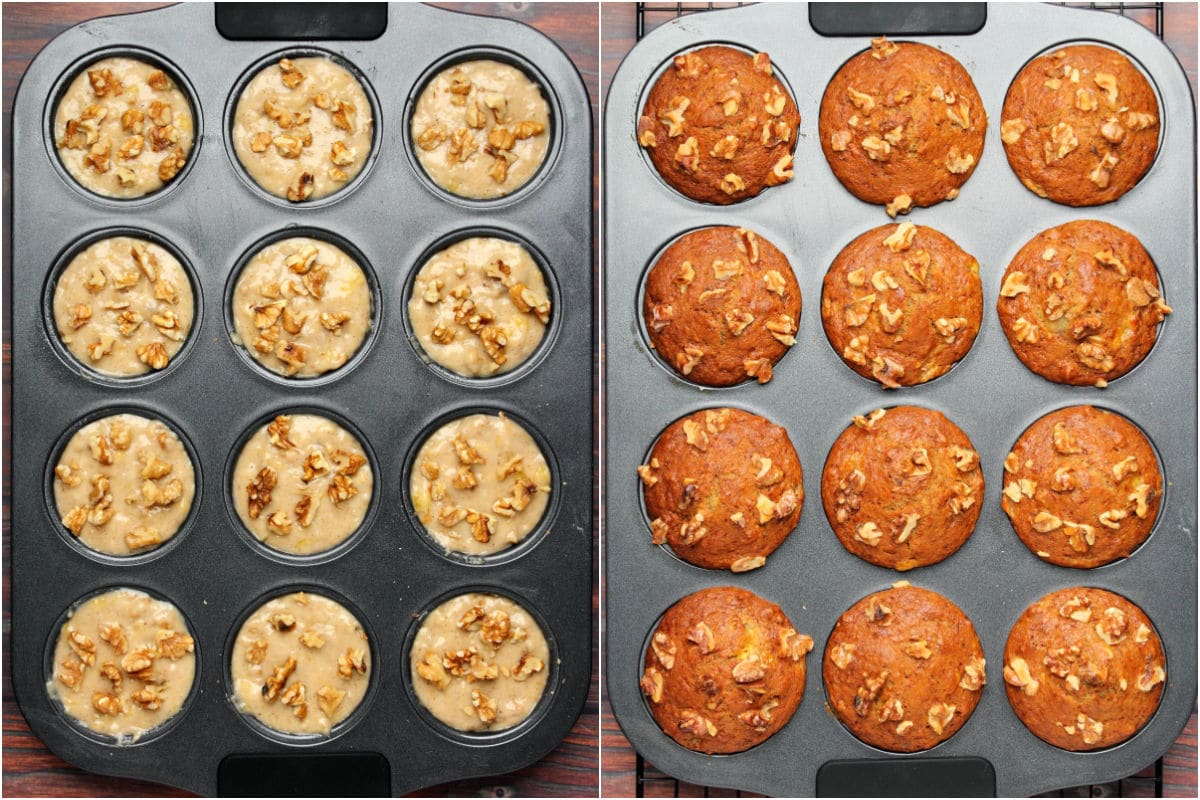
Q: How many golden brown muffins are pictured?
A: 12